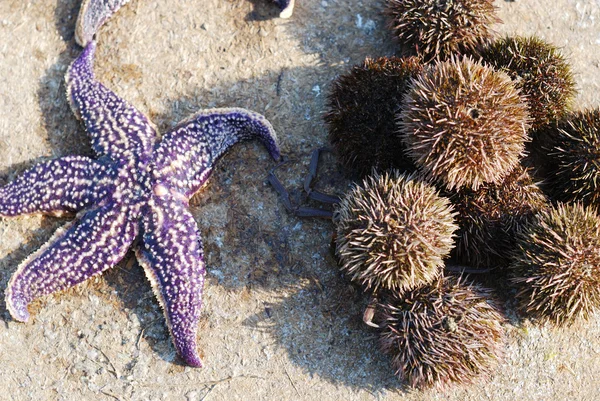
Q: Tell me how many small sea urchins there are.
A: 9